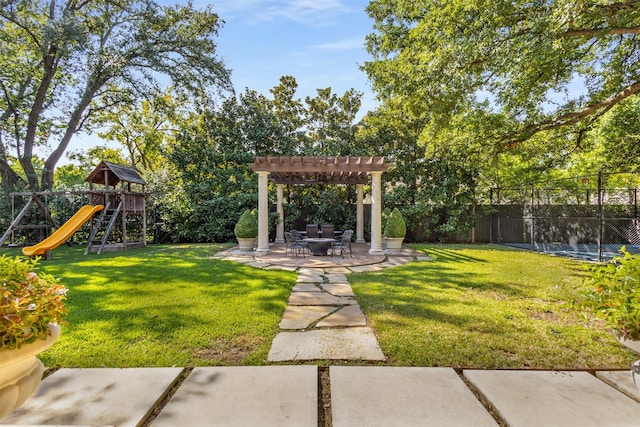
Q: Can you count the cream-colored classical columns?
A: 4